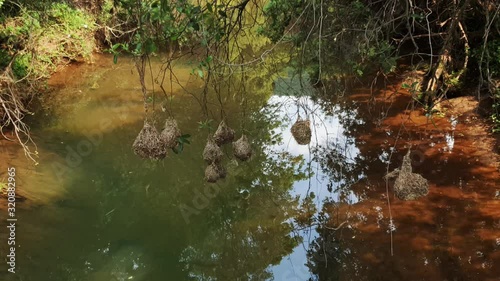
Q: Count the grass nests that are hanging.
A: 8